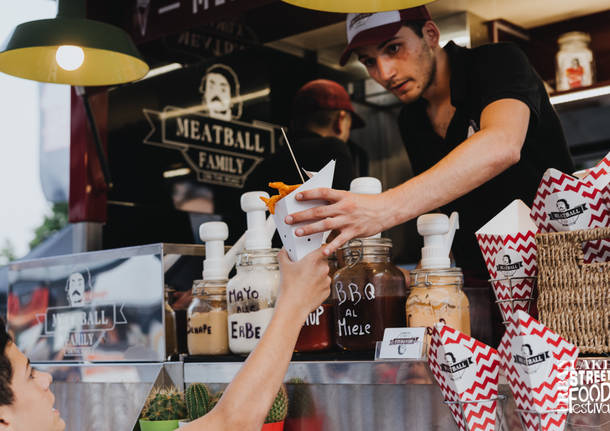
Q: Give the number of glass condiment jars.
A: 5